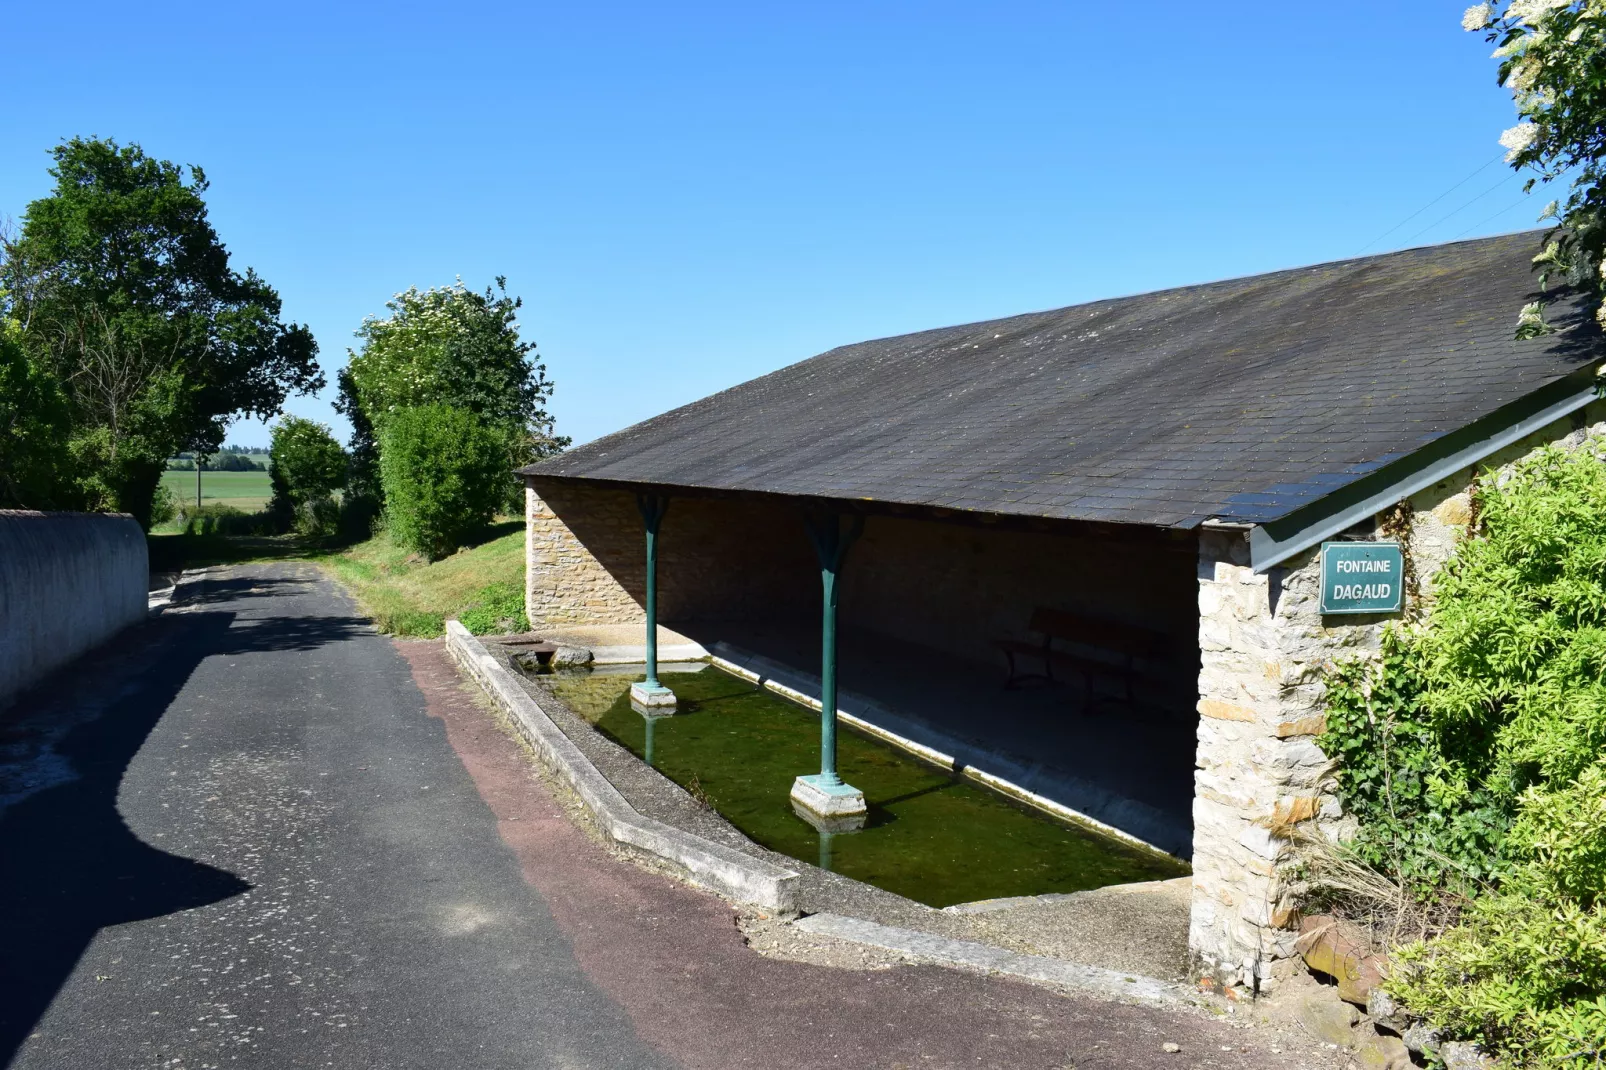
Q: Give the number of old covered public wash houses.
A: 1